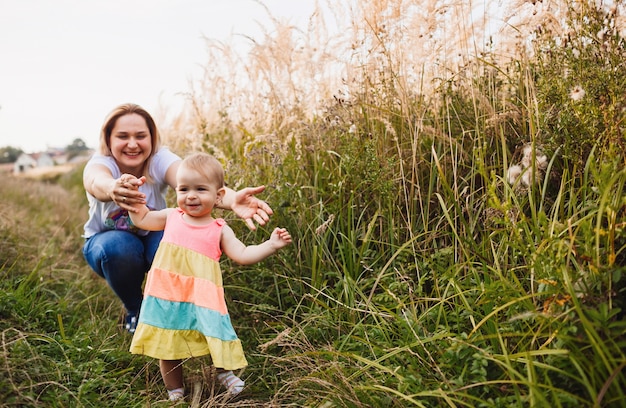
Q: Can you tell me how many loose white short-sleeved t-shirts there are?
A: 1